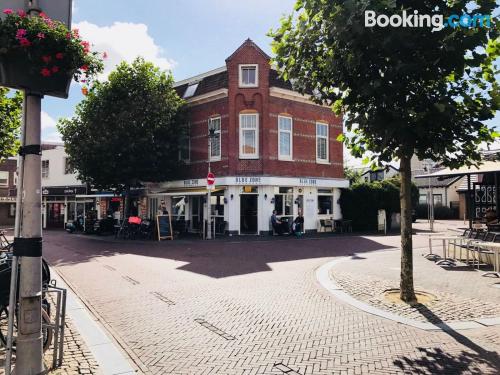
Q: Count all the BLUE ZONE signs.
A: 3